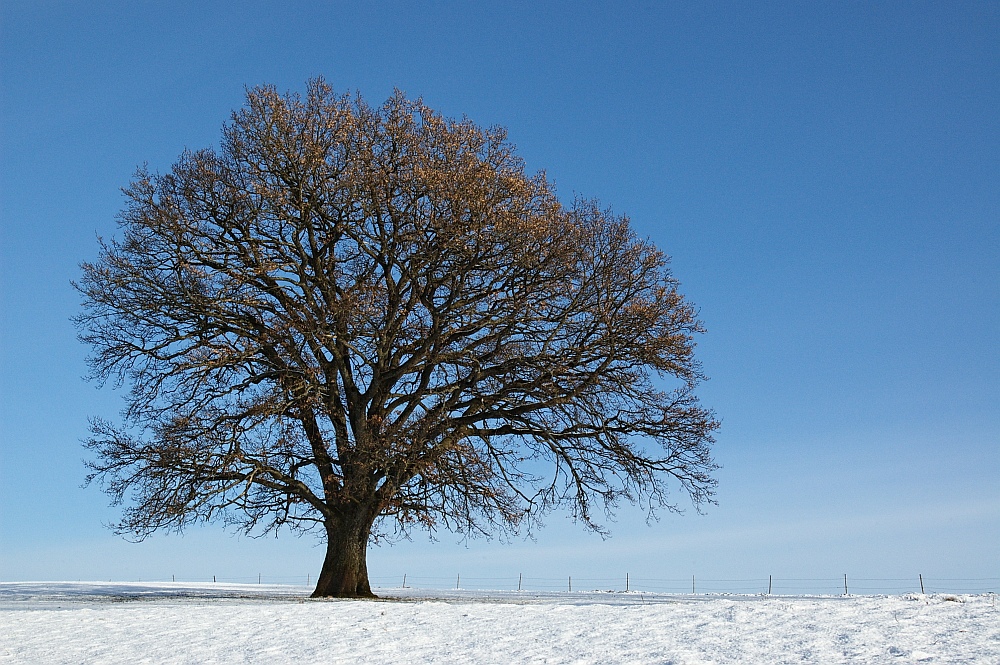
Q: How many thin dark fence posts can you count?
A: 13